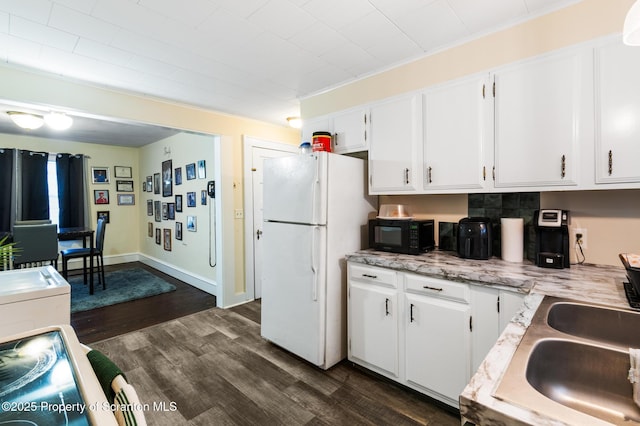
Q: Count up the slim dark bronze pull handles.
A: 9